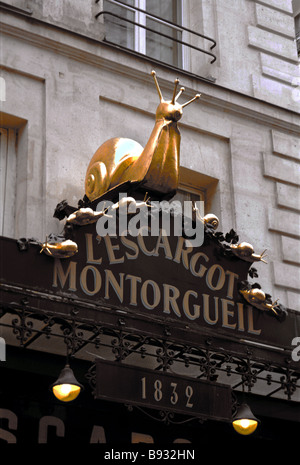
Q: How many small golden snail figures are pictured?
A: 6